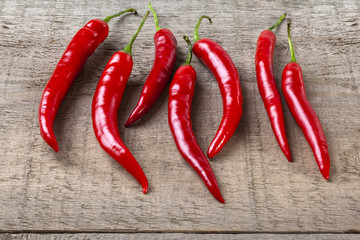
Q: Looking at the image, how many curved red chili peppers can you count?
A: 7